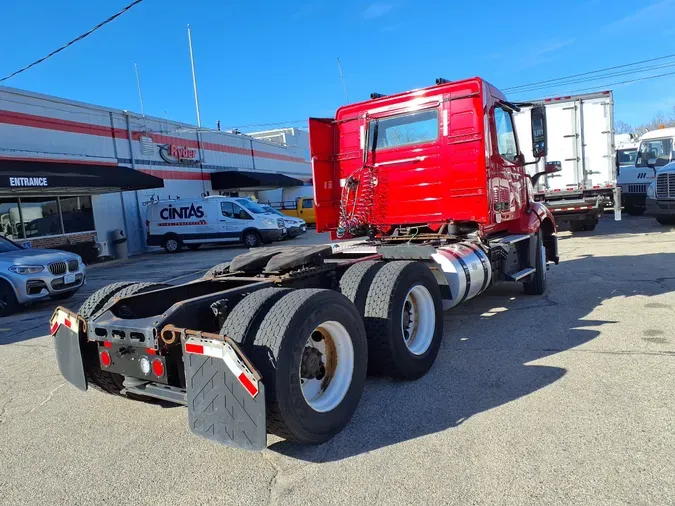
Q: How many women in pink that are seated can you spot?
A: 0